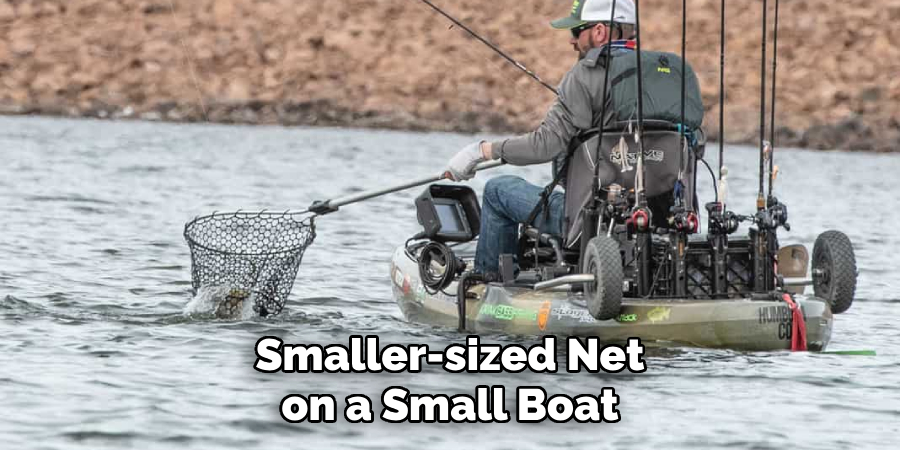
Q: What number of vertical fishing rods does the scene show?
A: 6